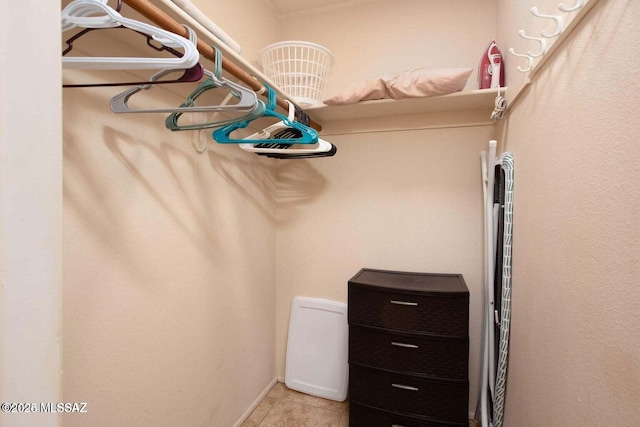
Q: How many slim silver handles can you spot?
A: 4